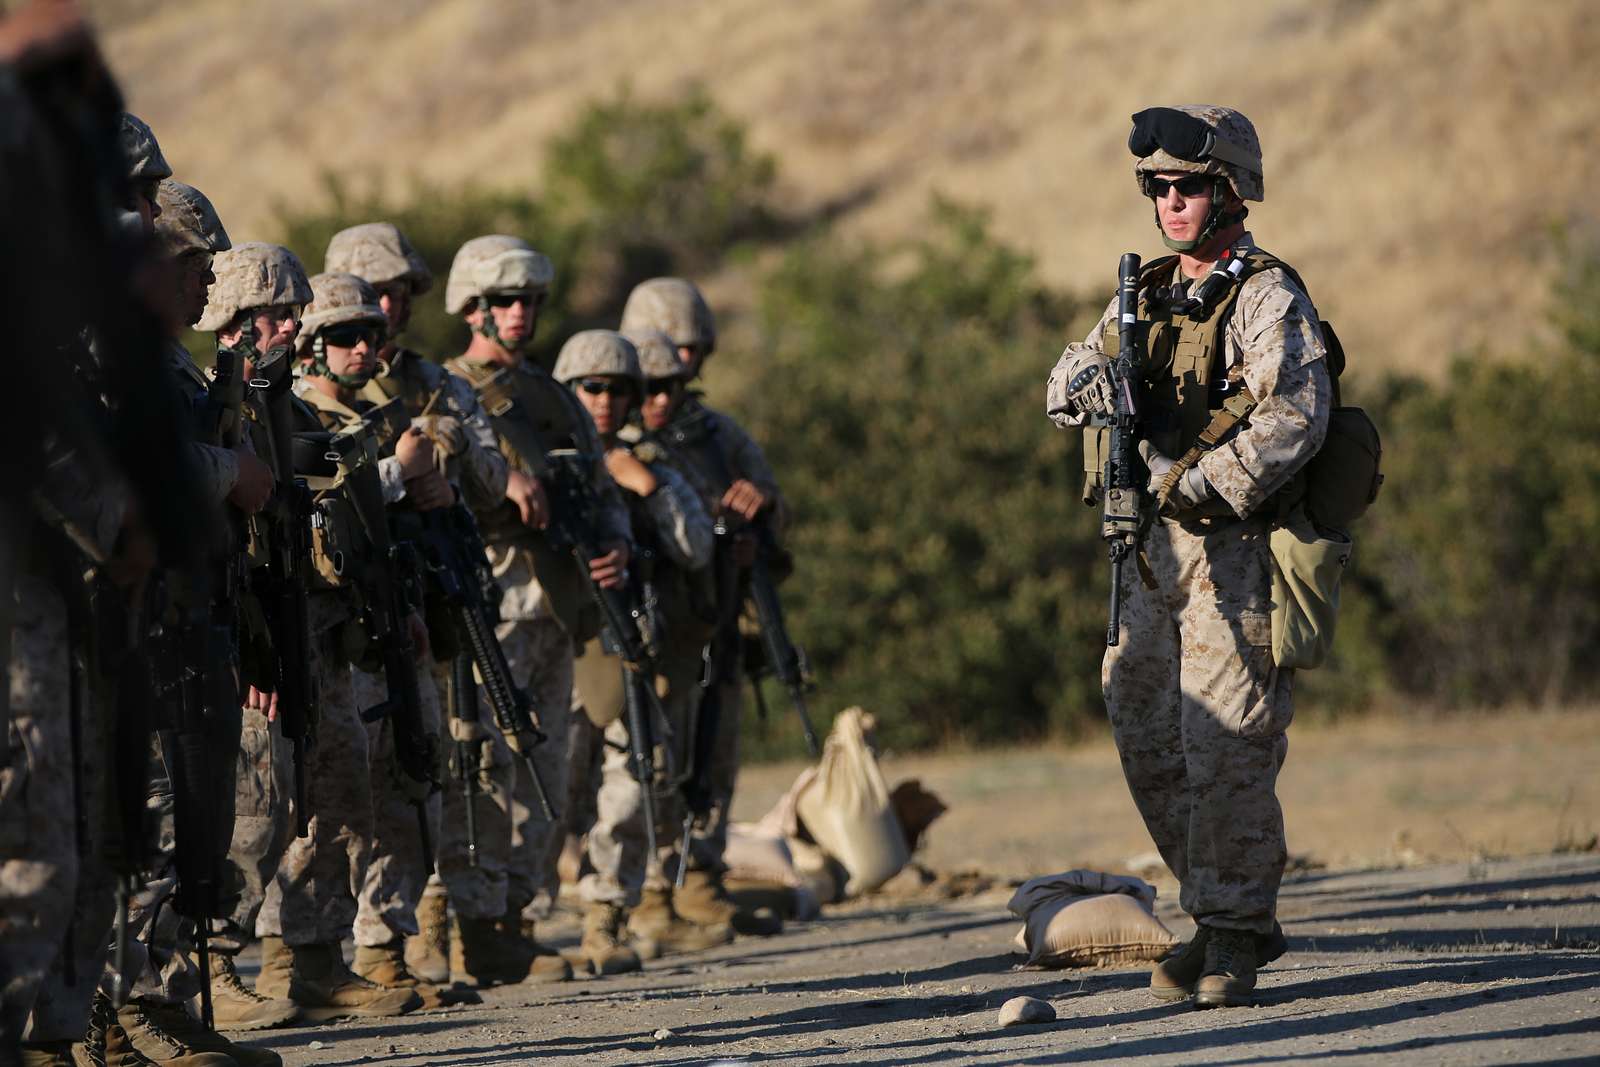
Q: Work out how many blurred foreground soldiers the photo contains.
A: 1